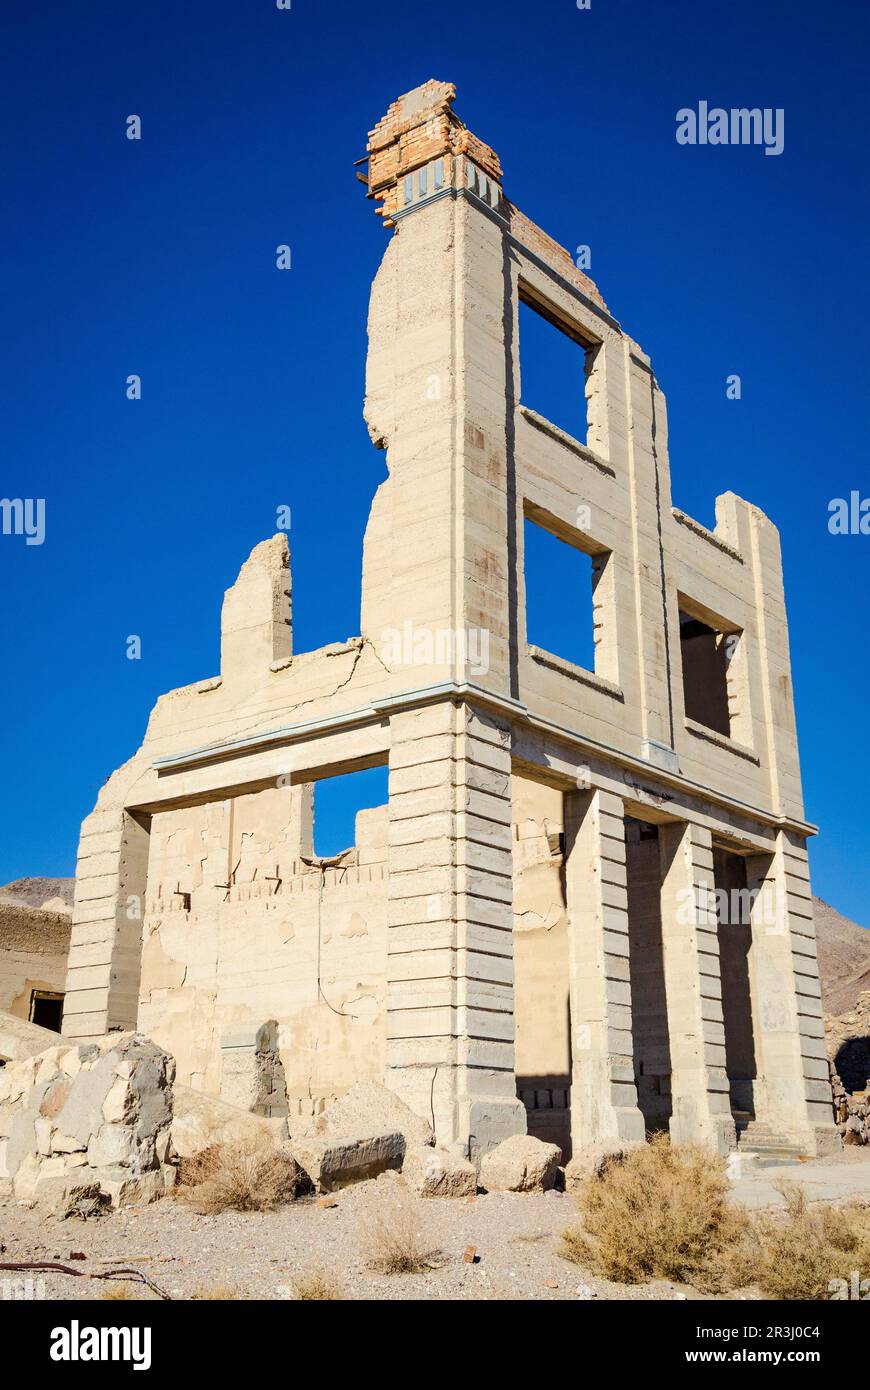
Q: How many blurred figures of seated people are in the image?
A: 0